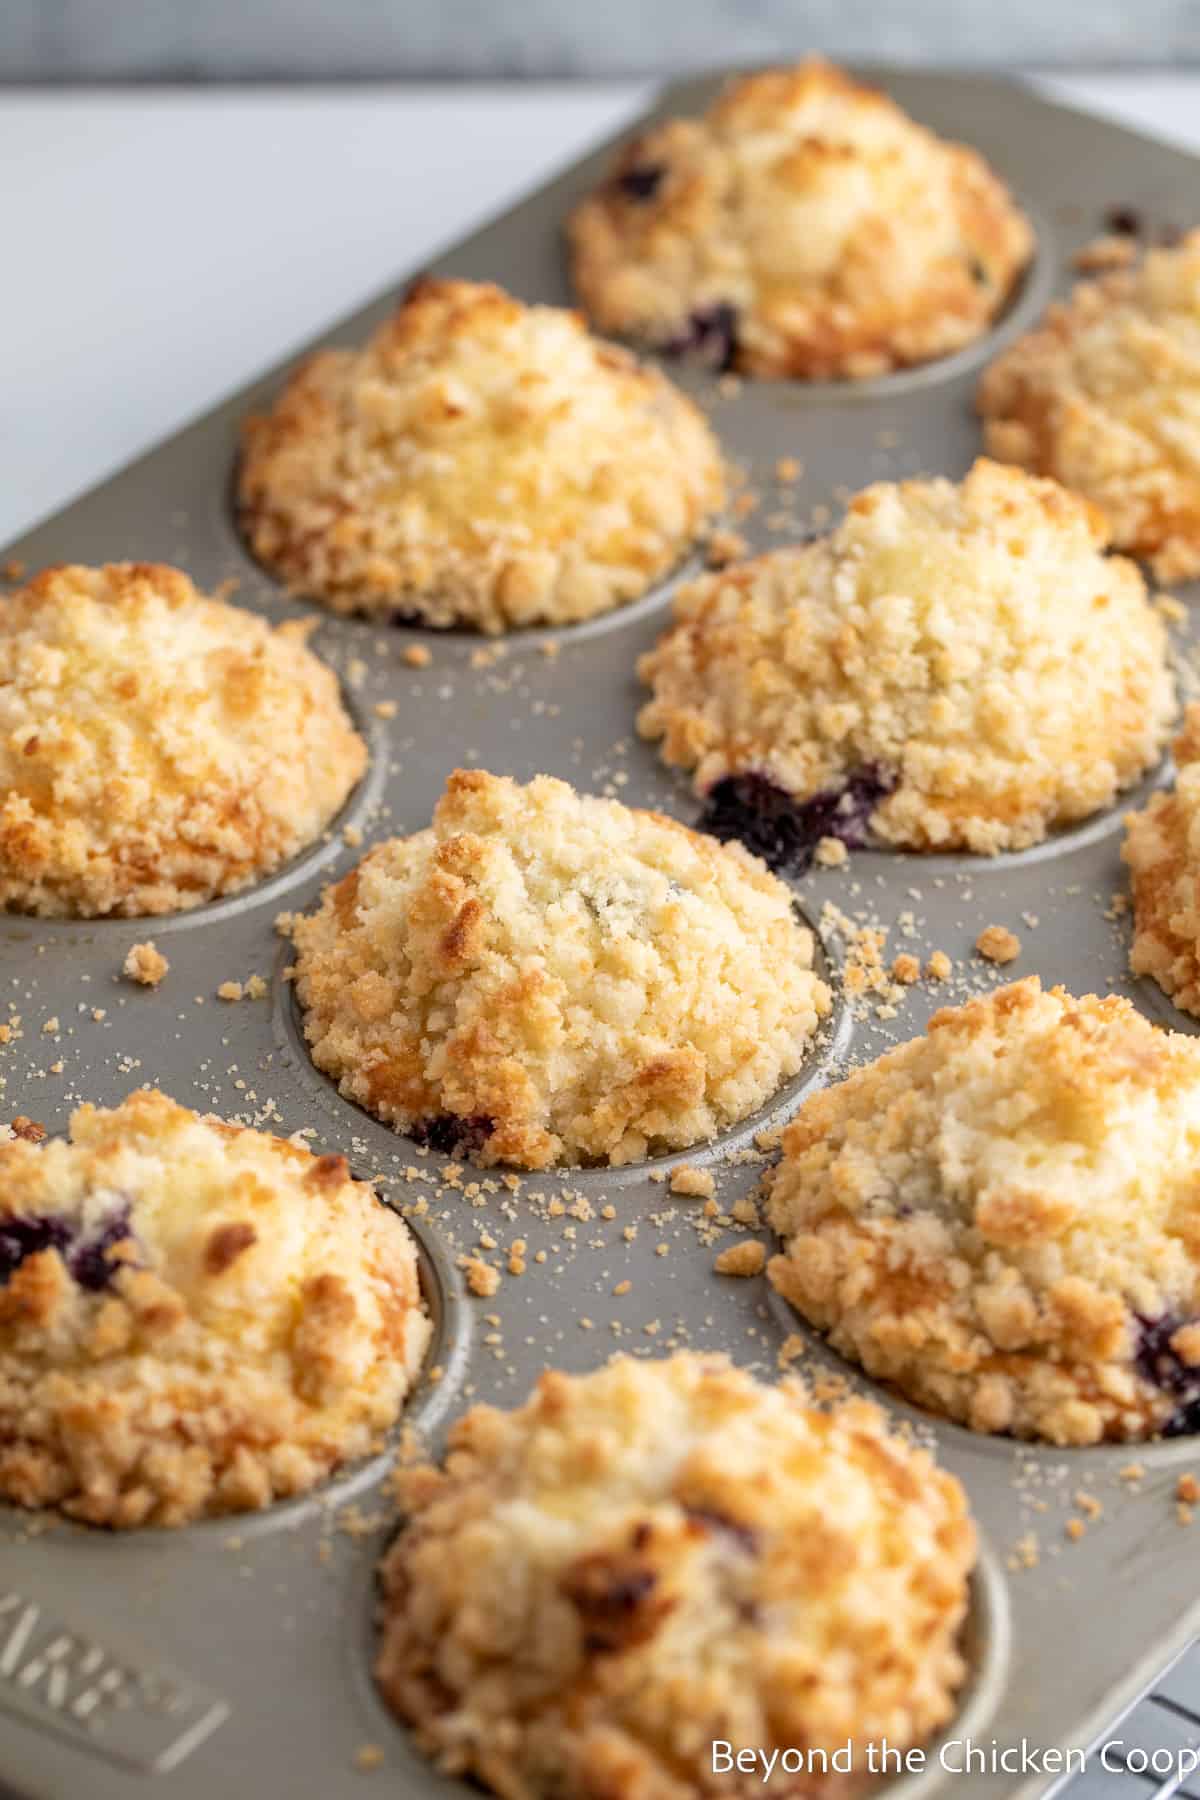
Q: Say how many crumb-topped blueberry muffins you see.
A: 10